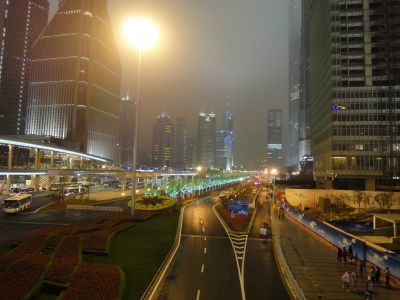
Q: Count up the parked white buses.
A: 1